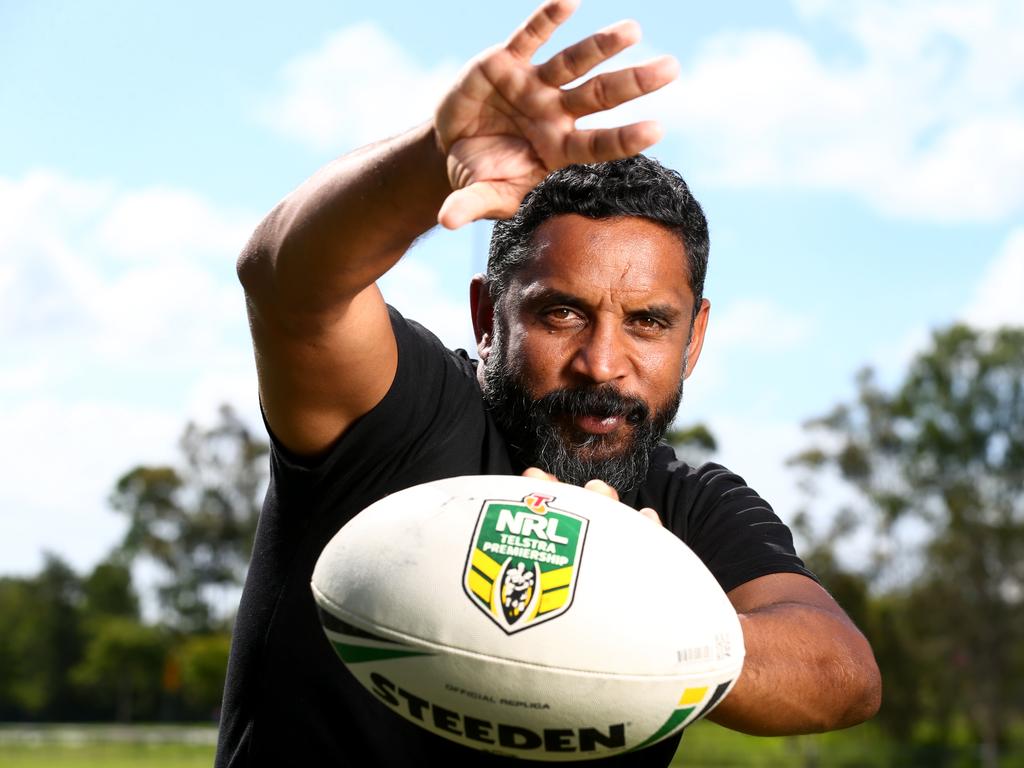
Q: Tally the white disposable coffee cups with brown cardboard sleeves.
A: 0